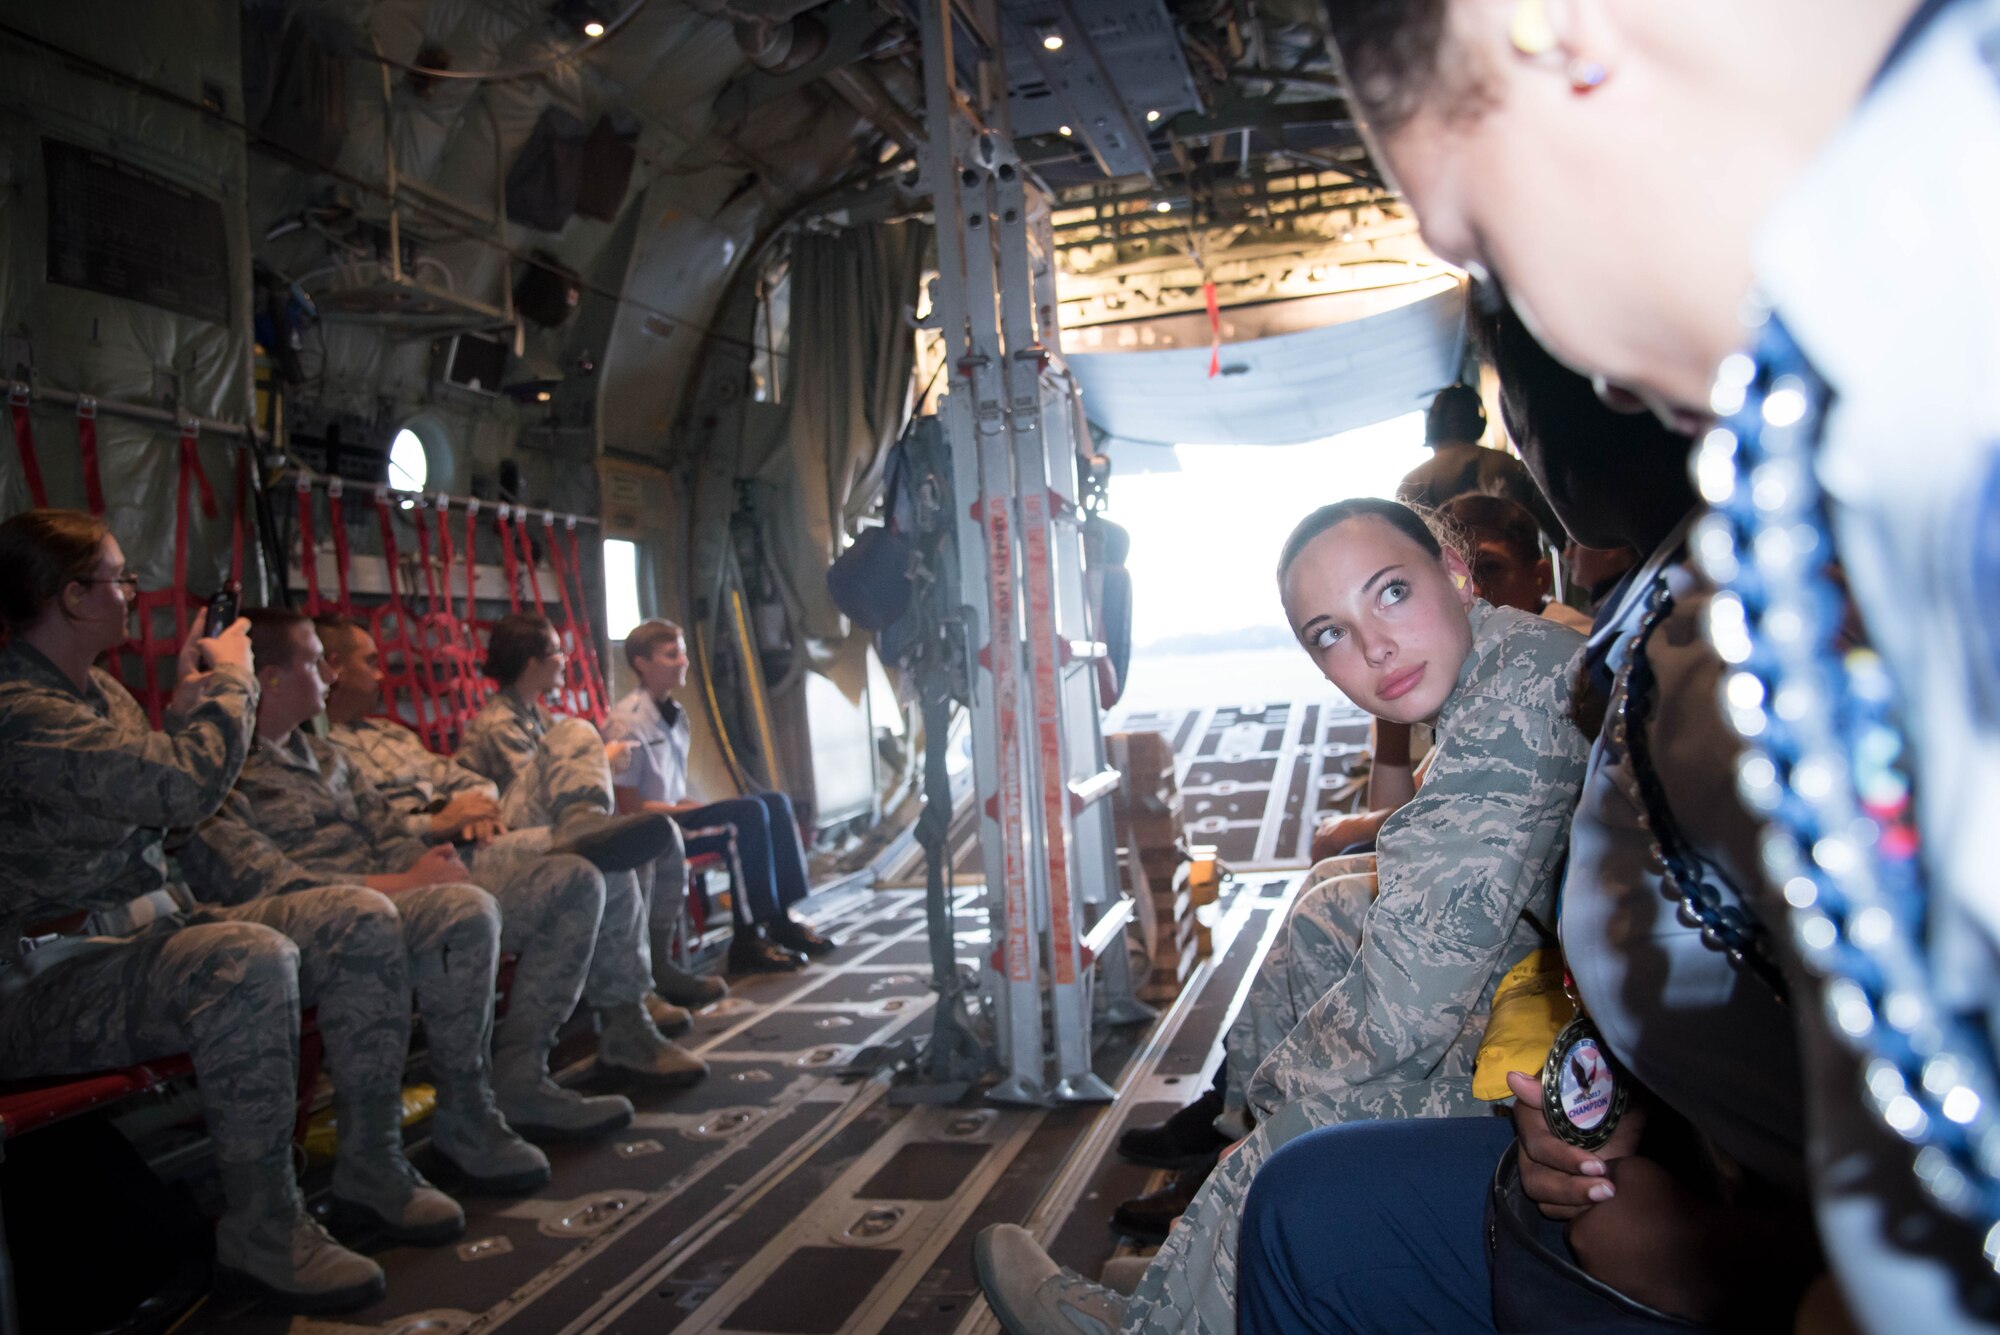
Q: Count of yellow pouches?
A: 2